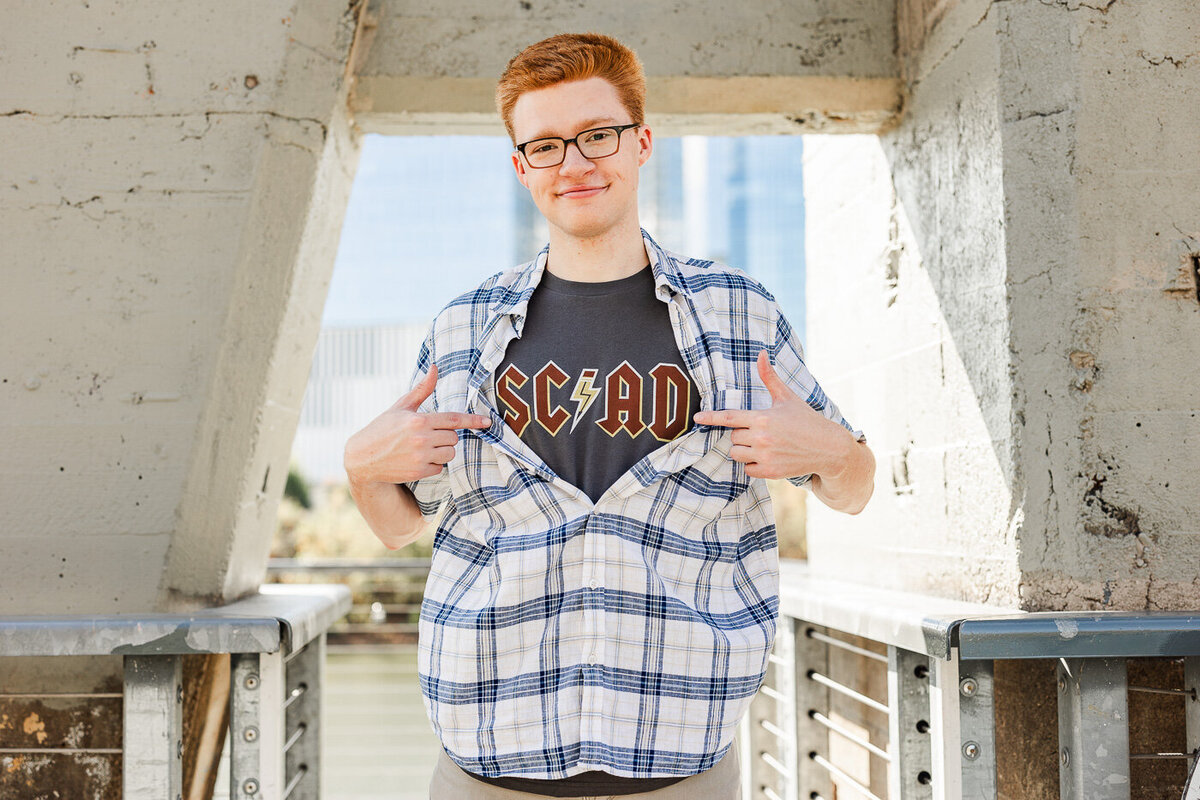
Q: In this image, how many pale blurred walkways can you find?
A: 1